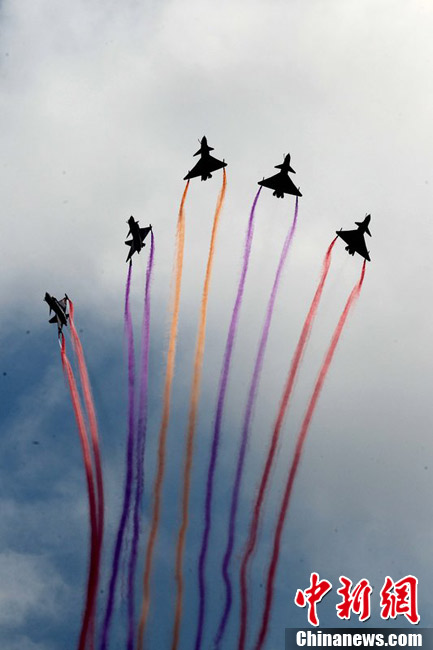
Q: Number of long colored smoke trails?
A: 10